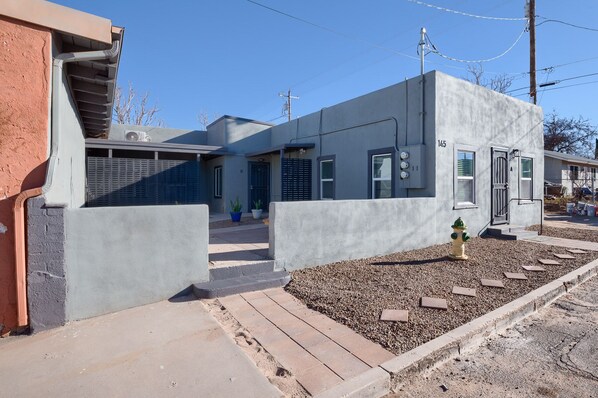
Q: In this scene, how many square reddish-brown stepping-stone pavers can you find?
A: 9